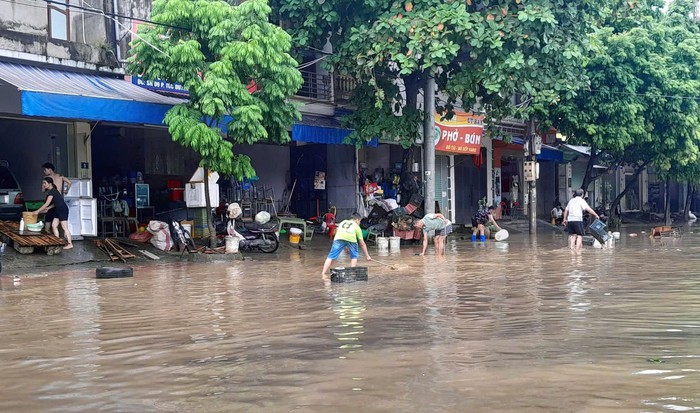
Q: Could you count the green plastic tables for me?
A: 1